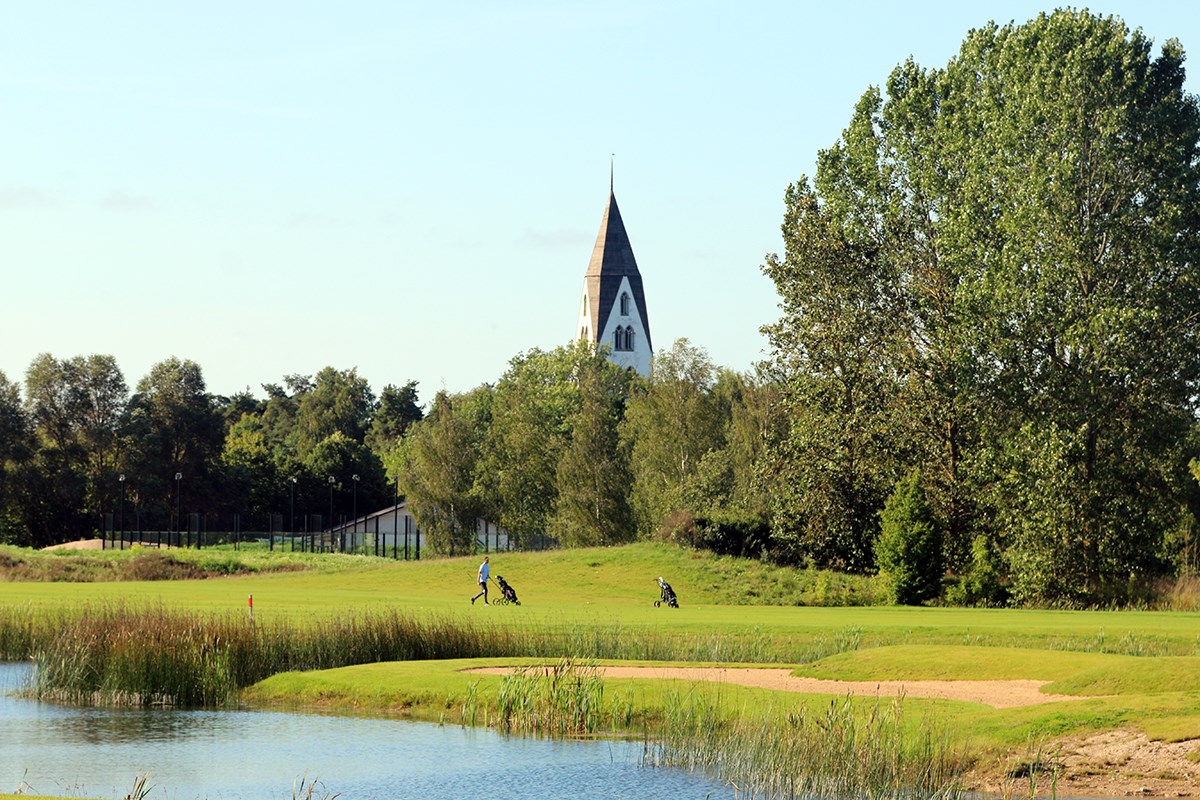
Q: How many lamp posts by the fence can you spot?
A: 6